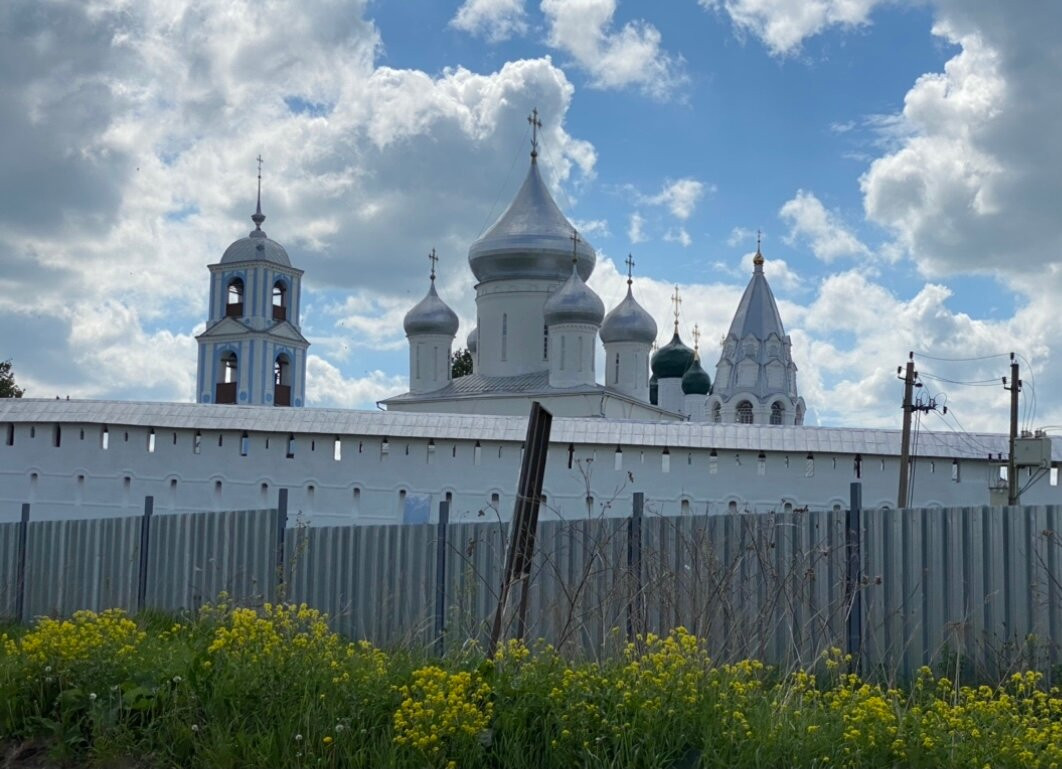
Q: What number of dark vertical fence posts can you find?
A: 6